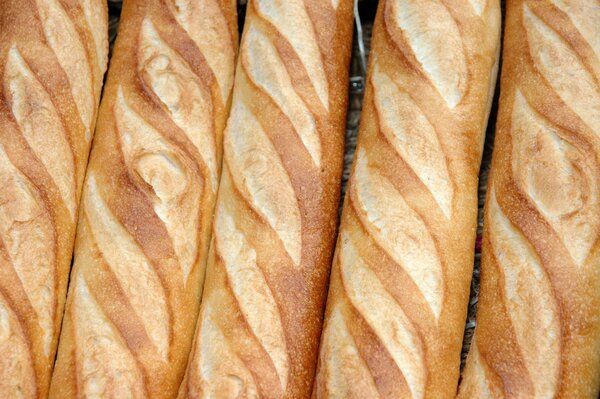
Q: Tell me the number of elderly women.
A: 0